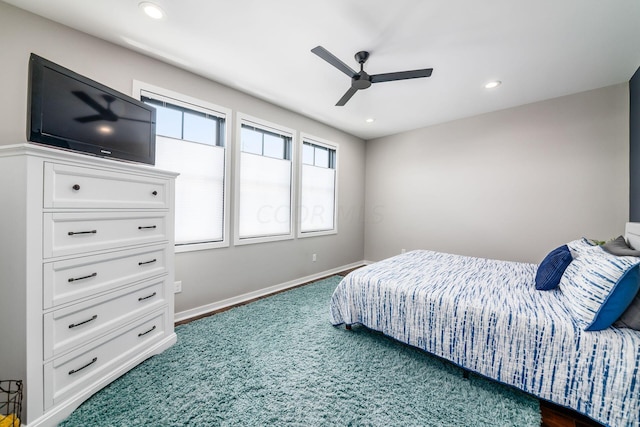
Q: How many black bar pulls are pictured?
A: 8